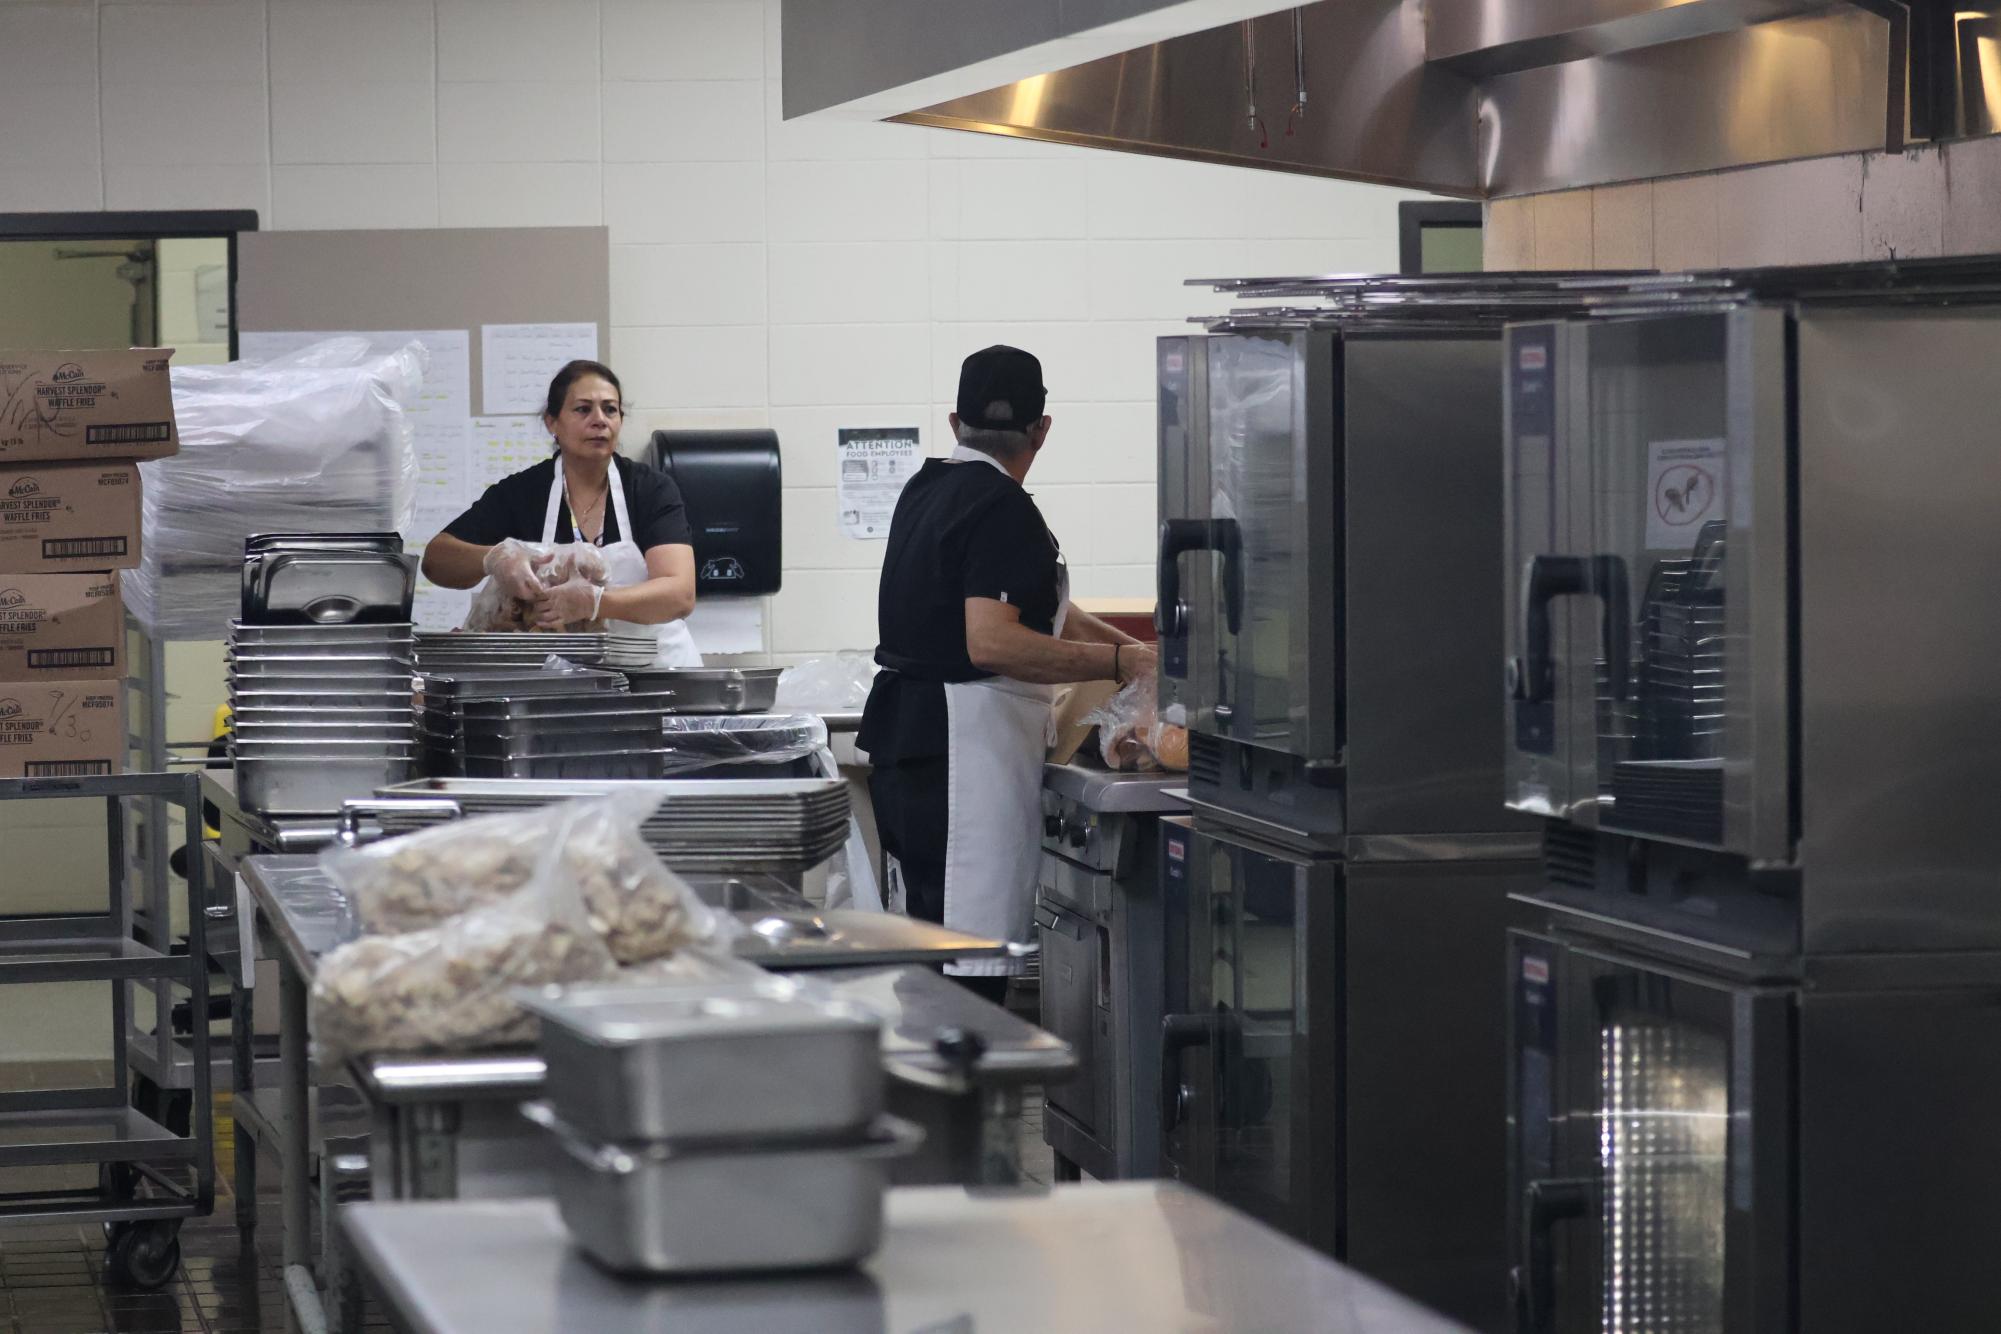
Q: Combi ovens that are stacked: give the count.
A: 4